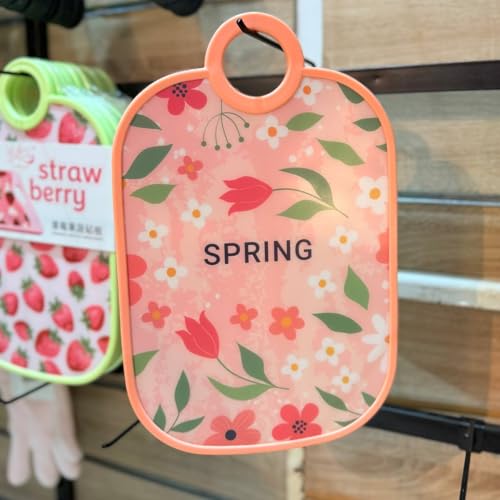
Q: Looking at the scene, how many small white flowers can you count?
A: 11